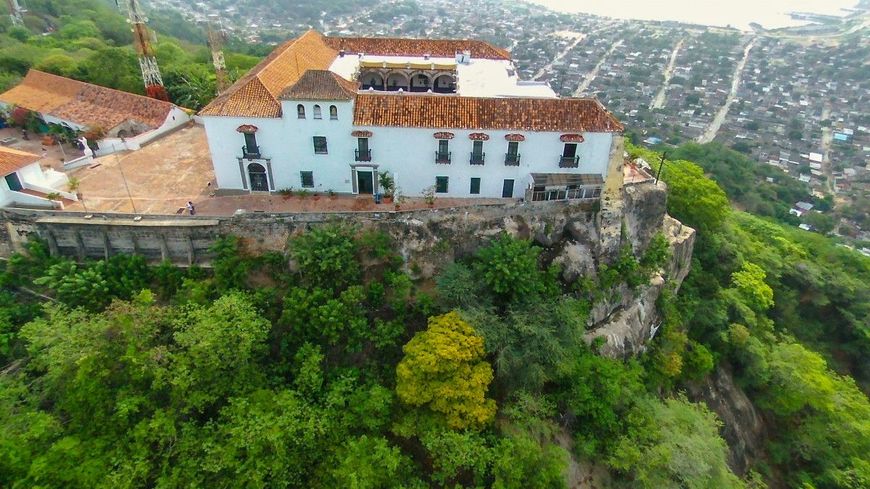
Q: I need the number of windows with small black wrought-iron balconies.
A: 6